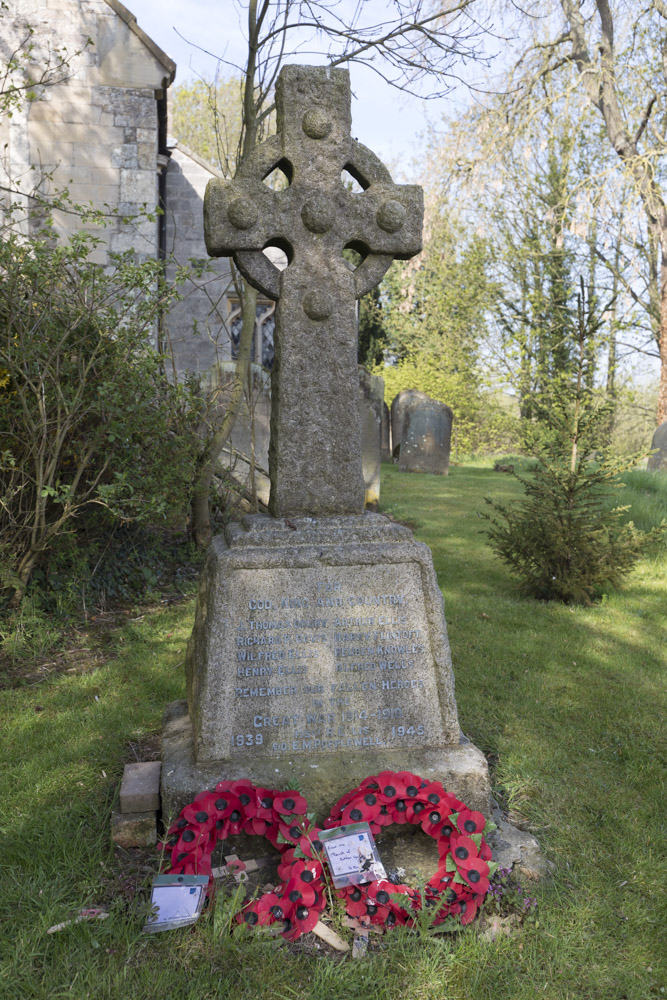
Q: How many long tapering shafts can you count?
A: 1